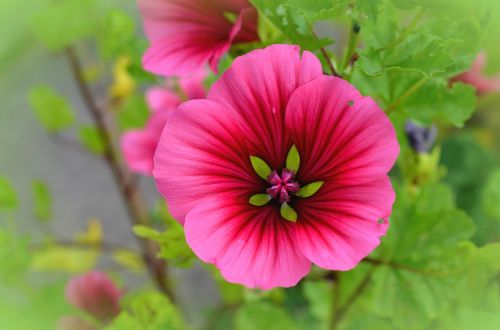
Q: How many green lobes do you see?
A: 5